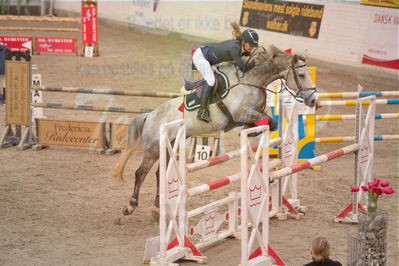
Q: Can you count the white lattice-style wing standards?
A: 4